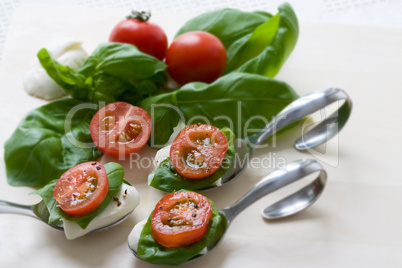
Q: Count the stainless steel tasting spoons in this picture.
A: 3